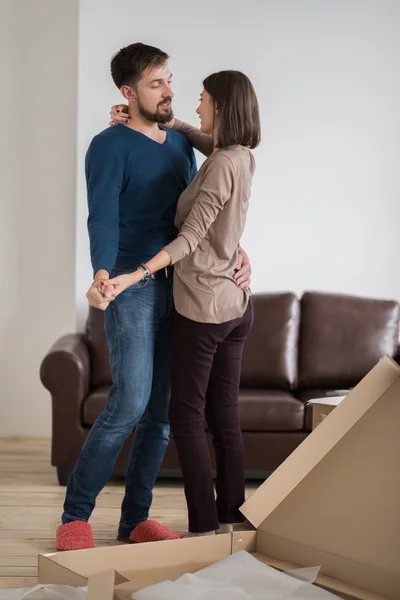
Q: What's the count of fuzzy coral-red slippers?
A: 2